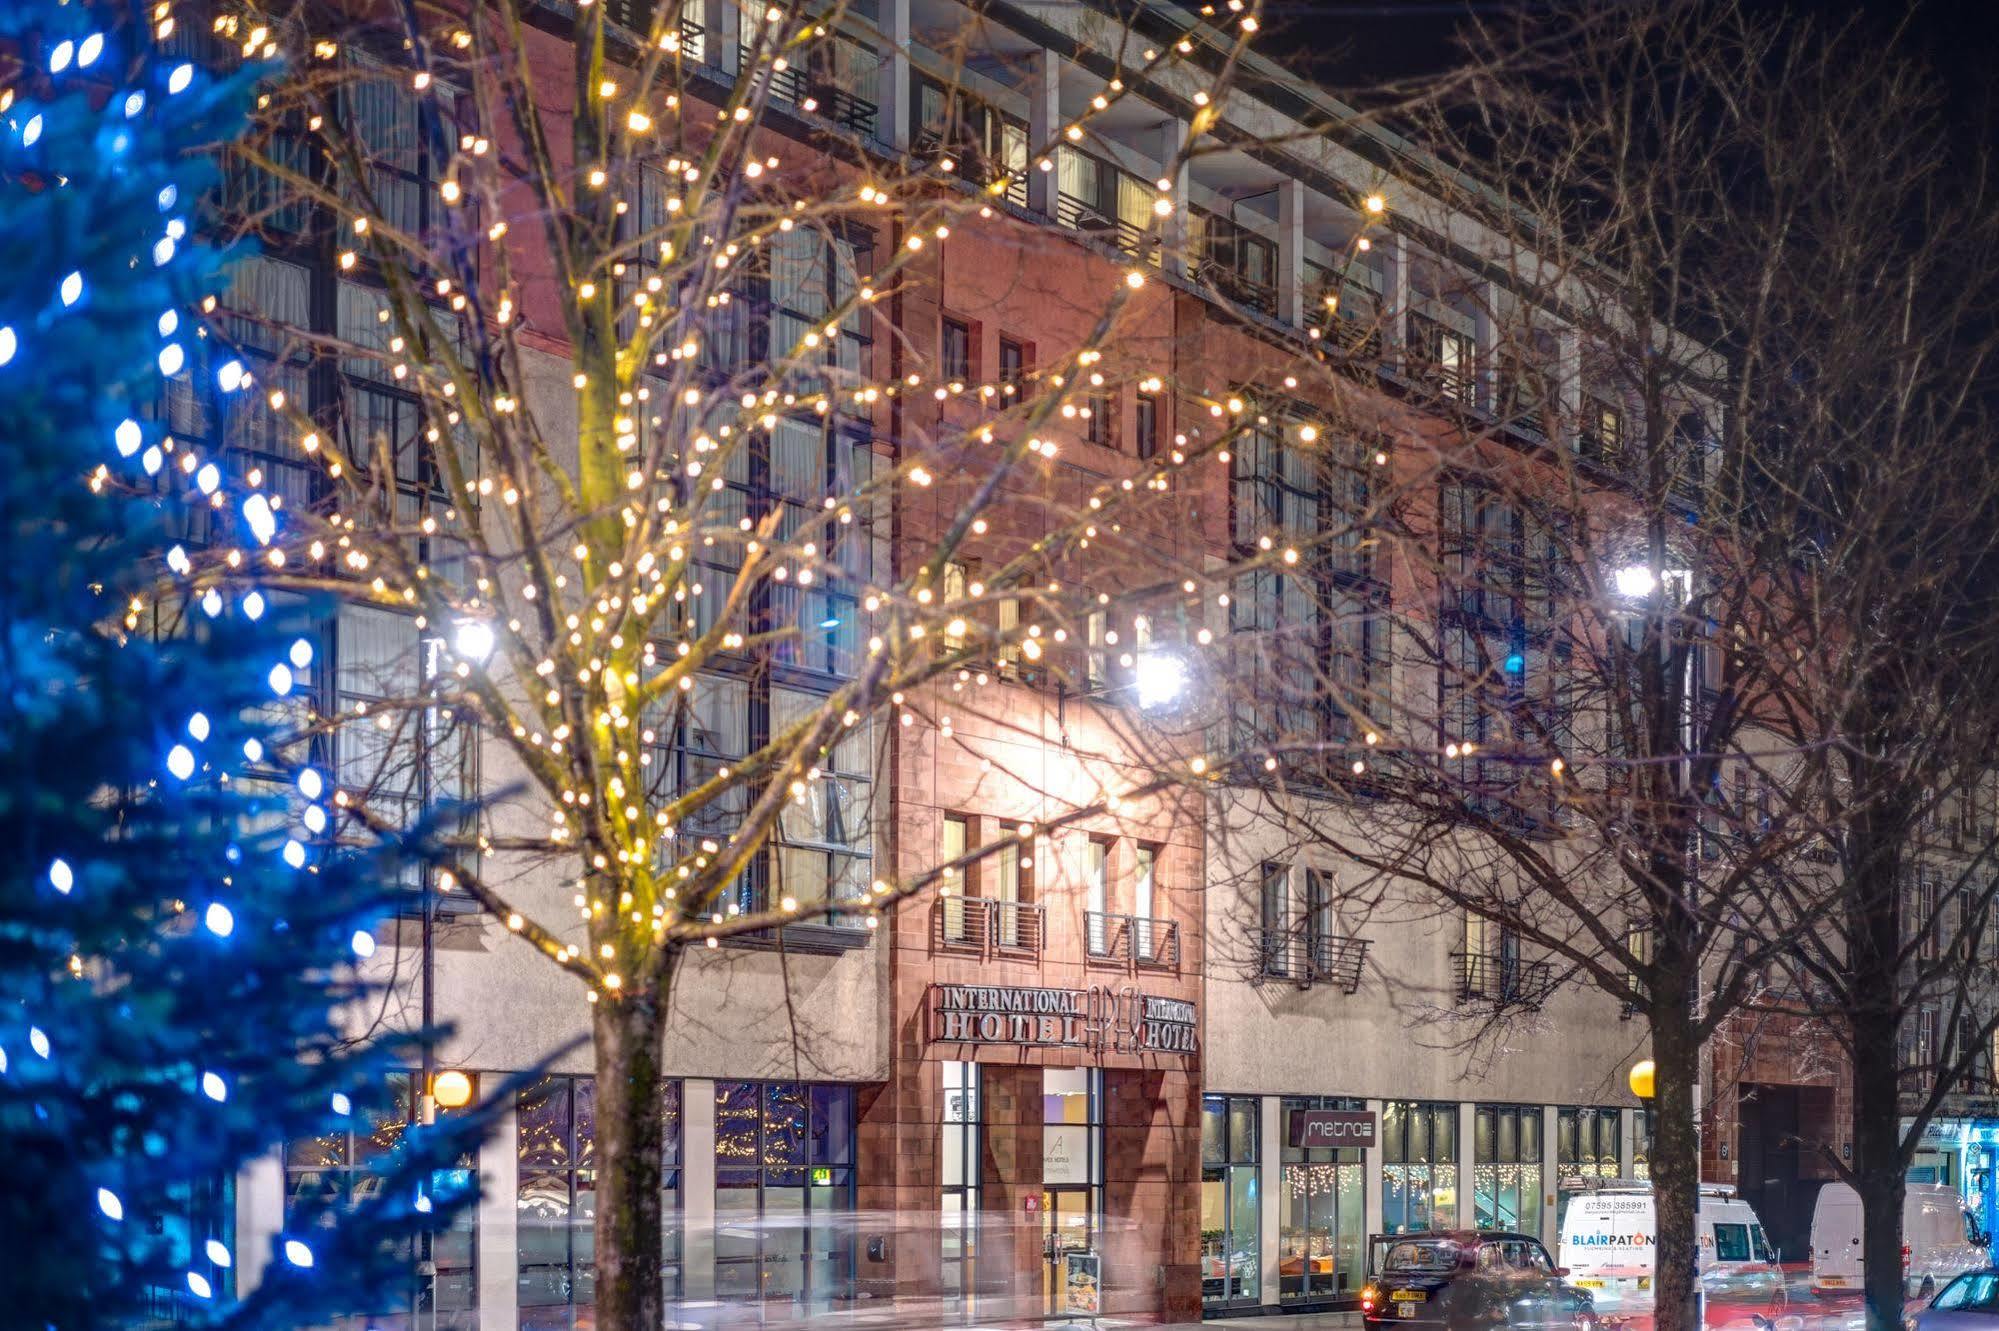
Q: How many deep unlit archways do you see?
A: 1